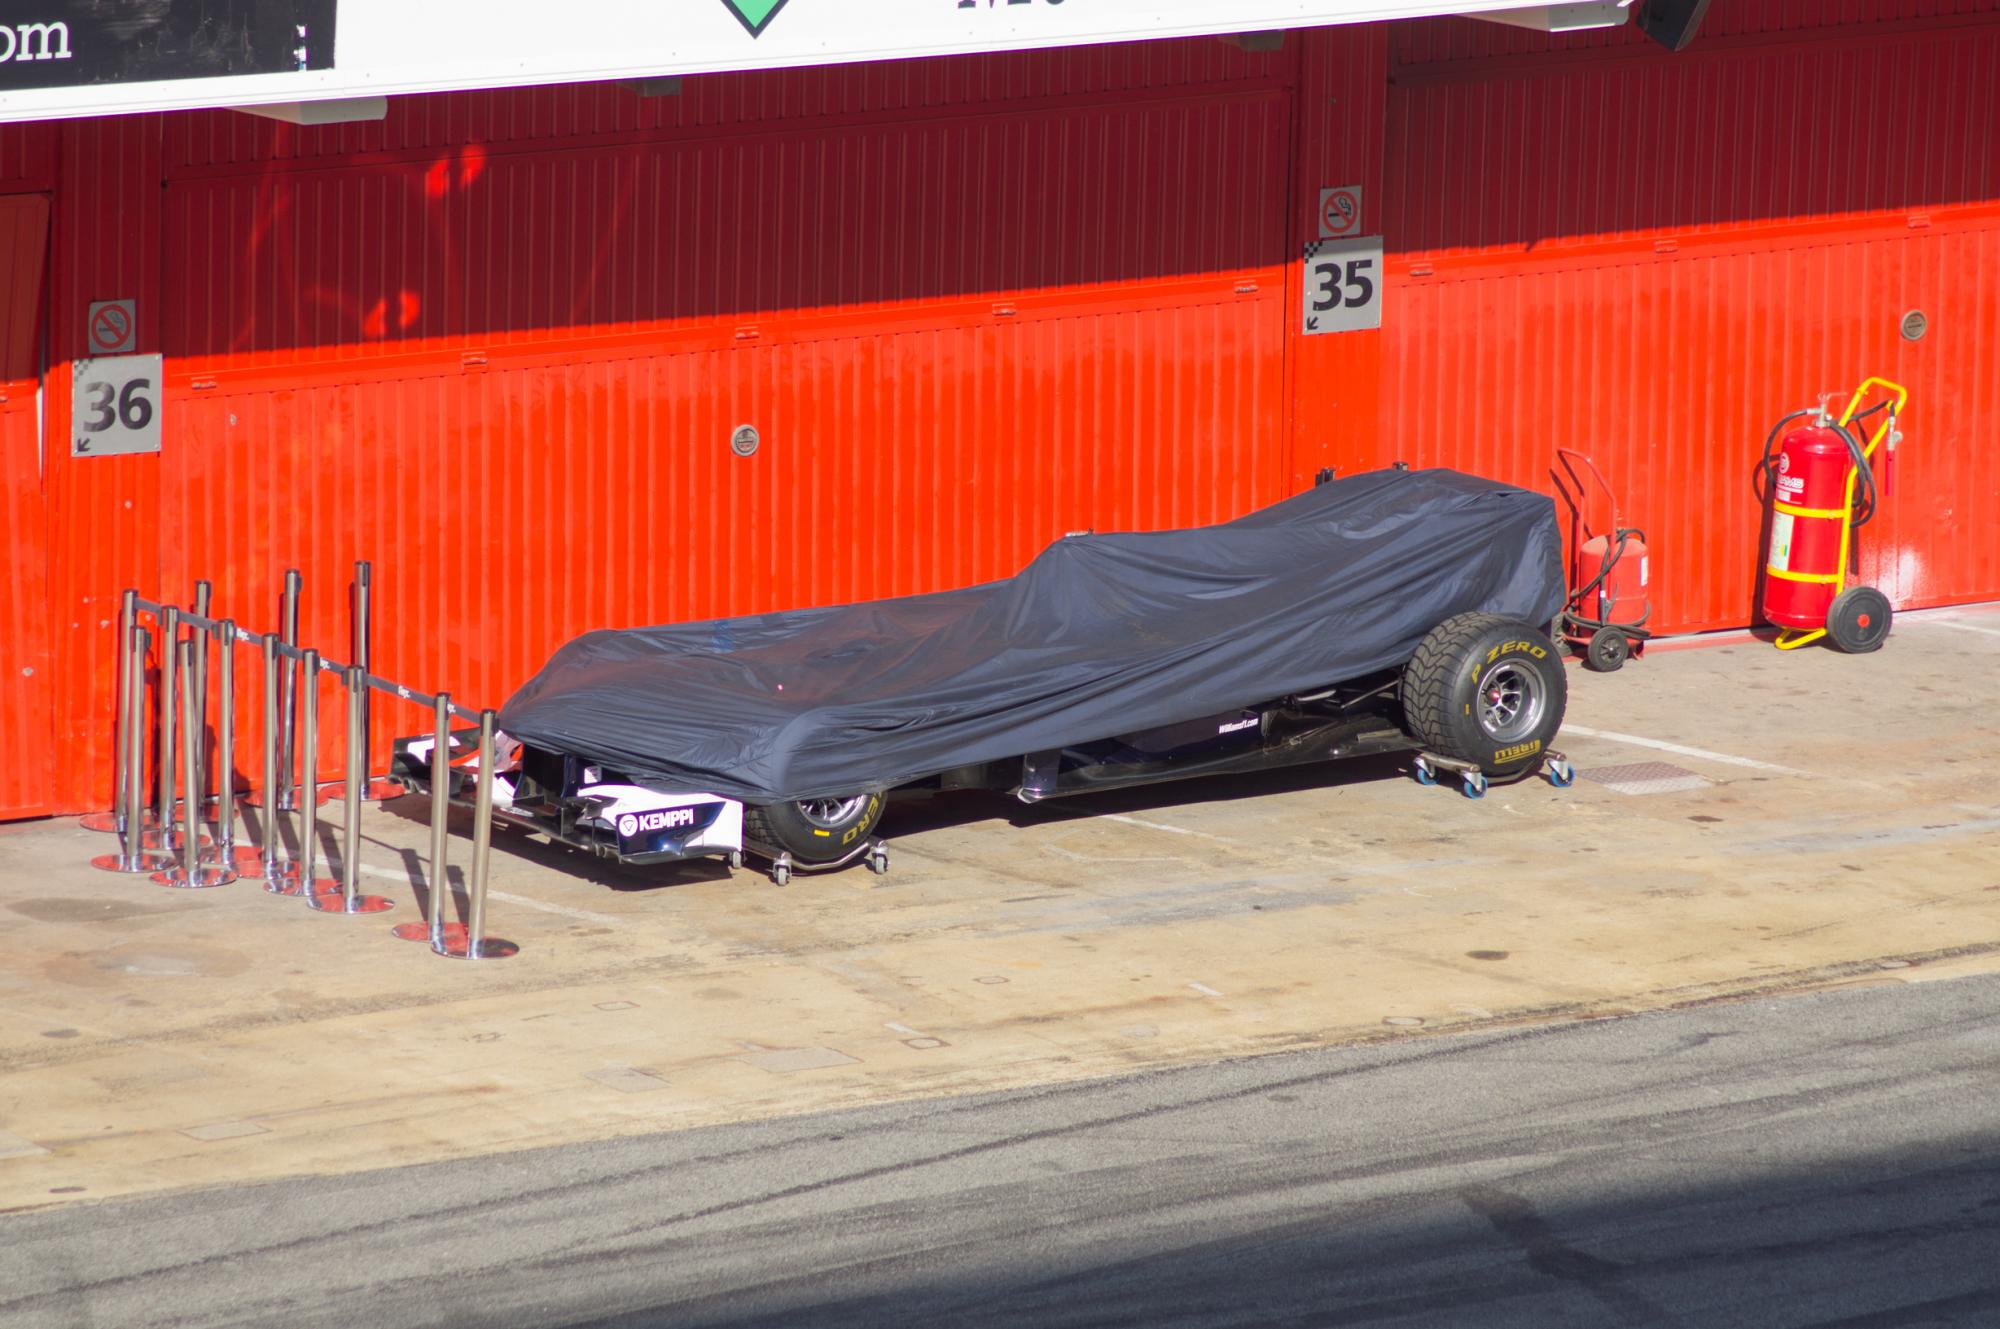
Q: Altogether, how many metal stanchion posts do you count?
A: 13